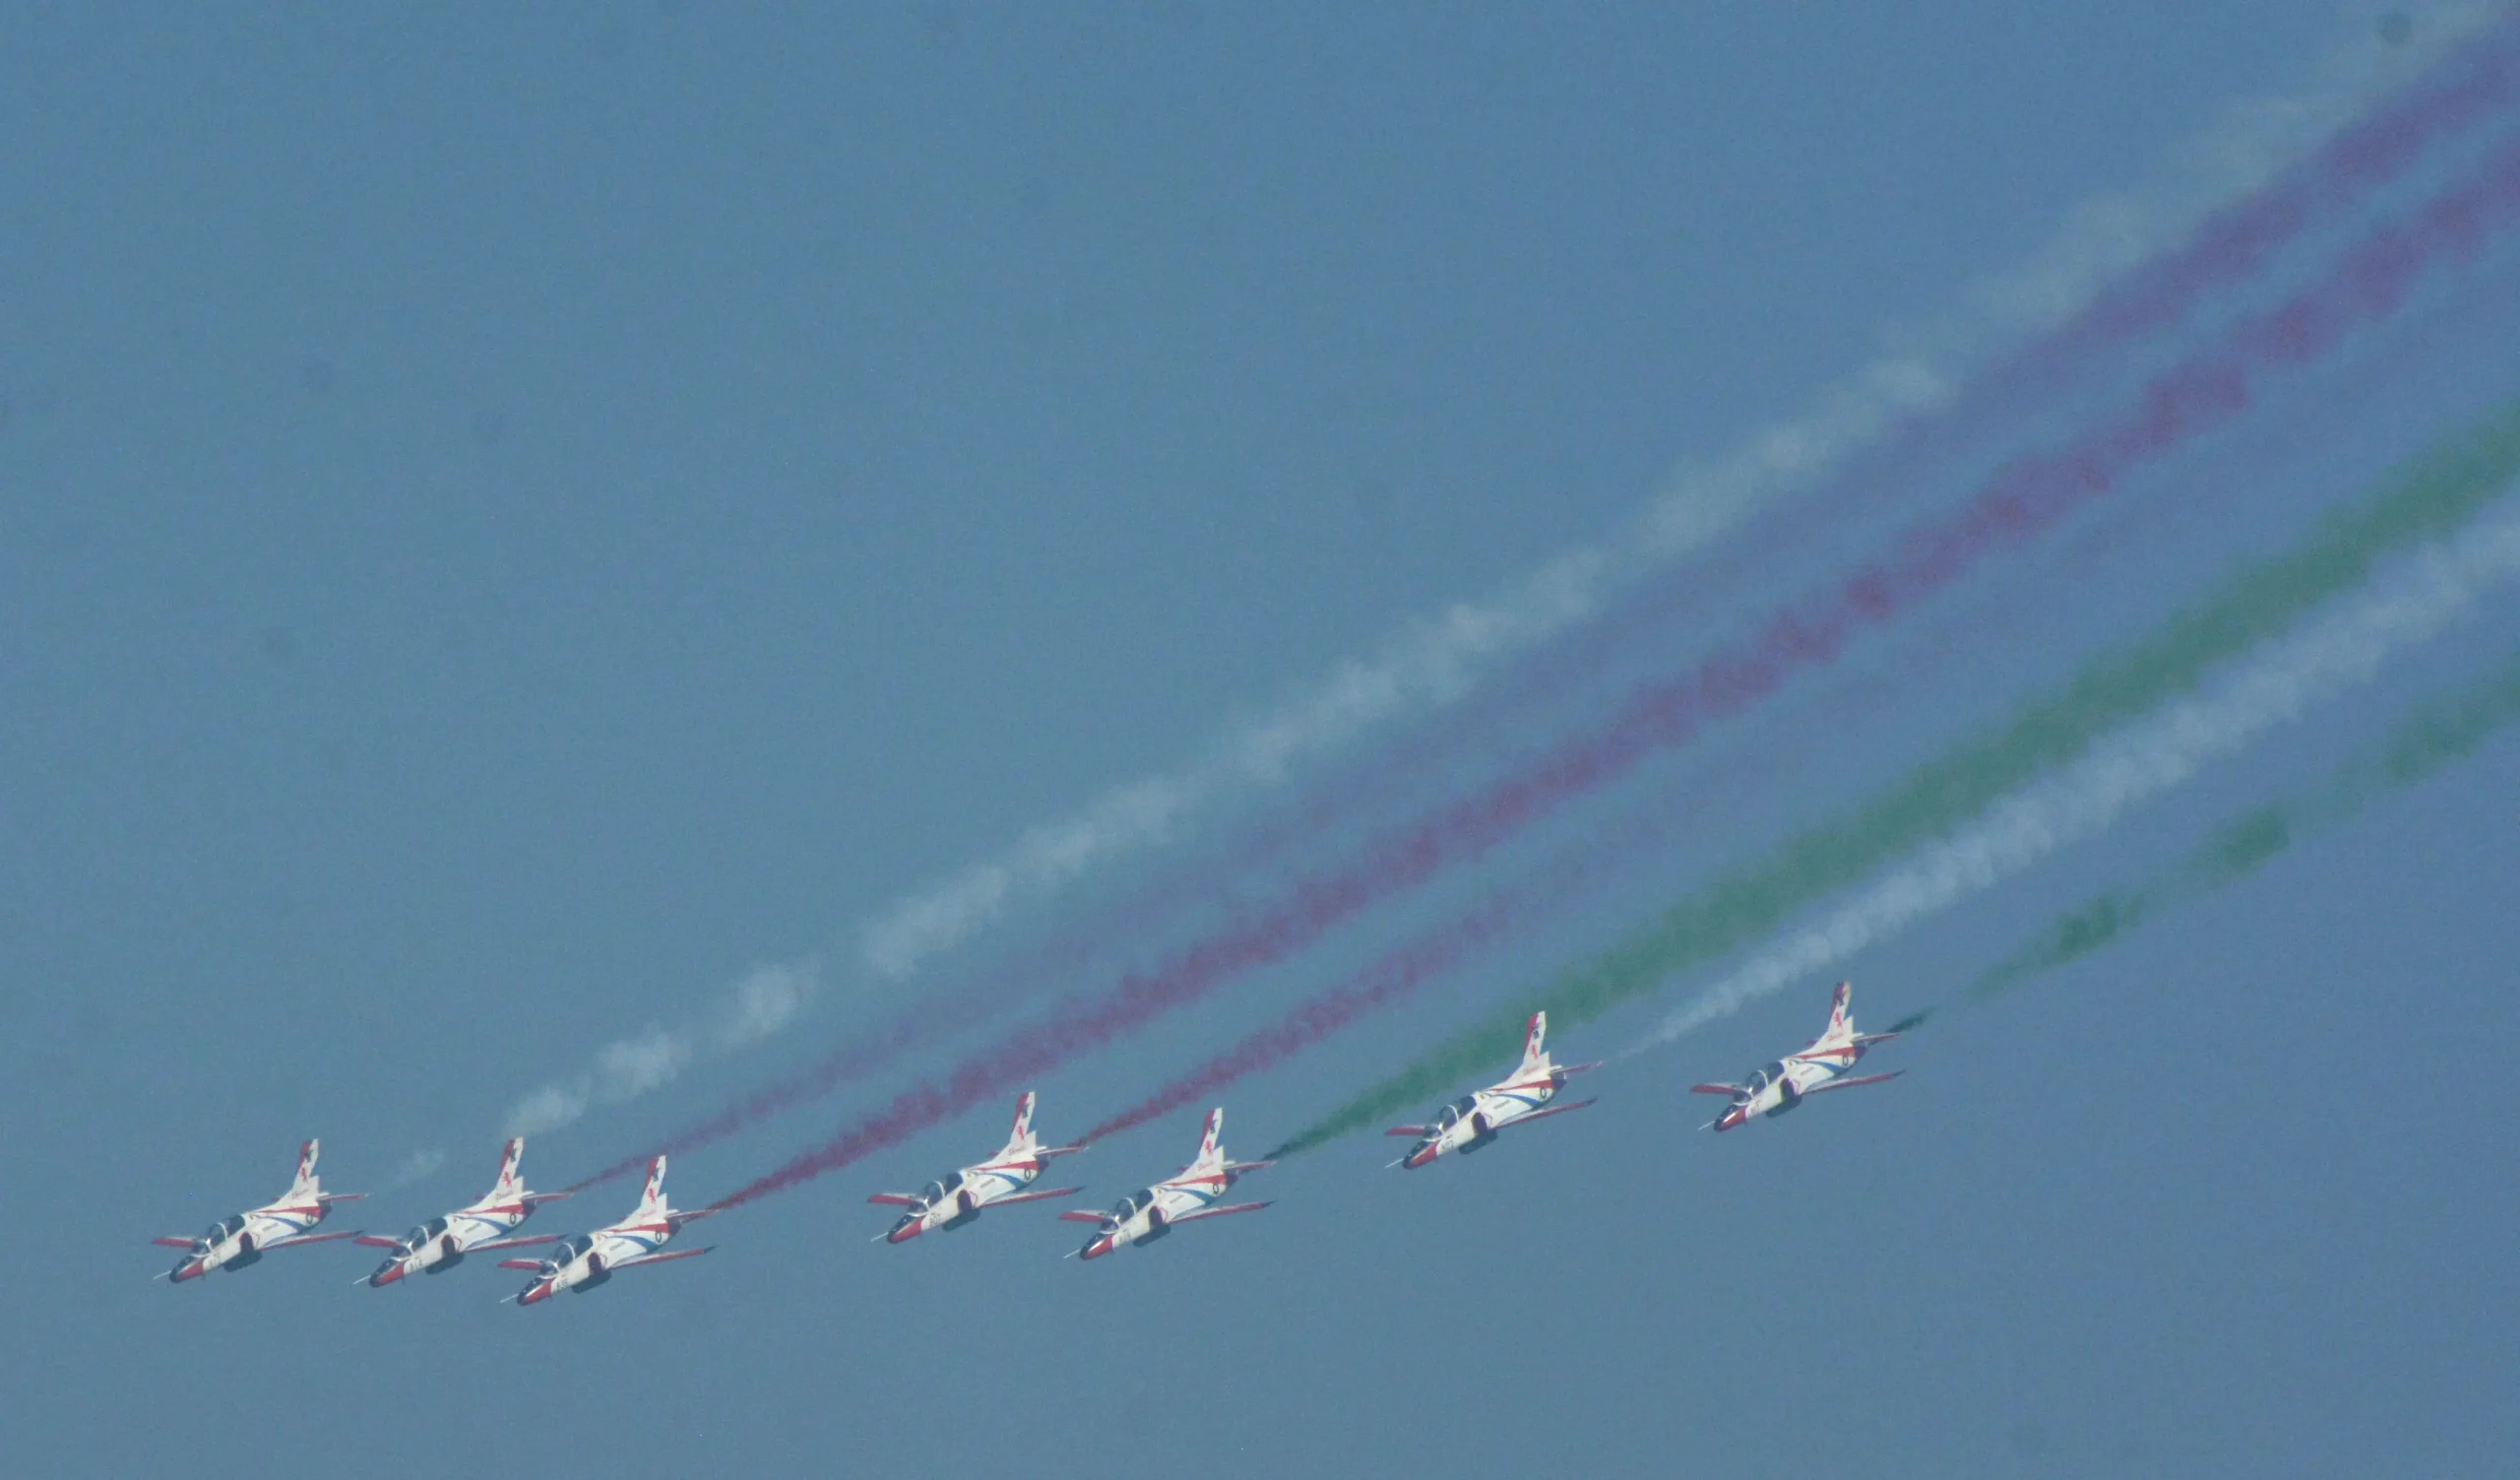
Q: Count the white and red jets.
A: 7